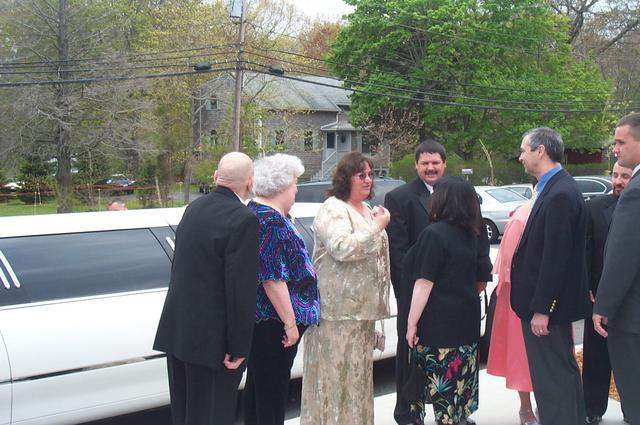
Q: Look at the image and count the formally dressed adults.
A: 9